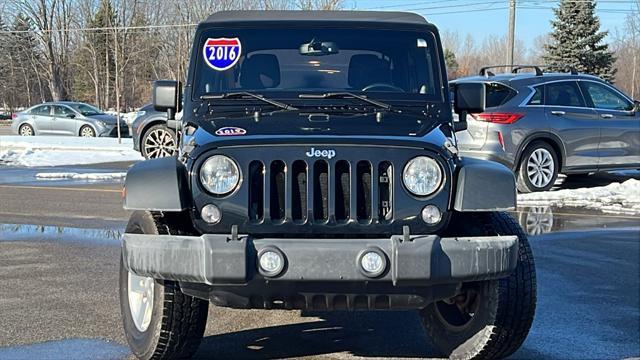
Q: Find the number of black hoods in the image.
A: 1